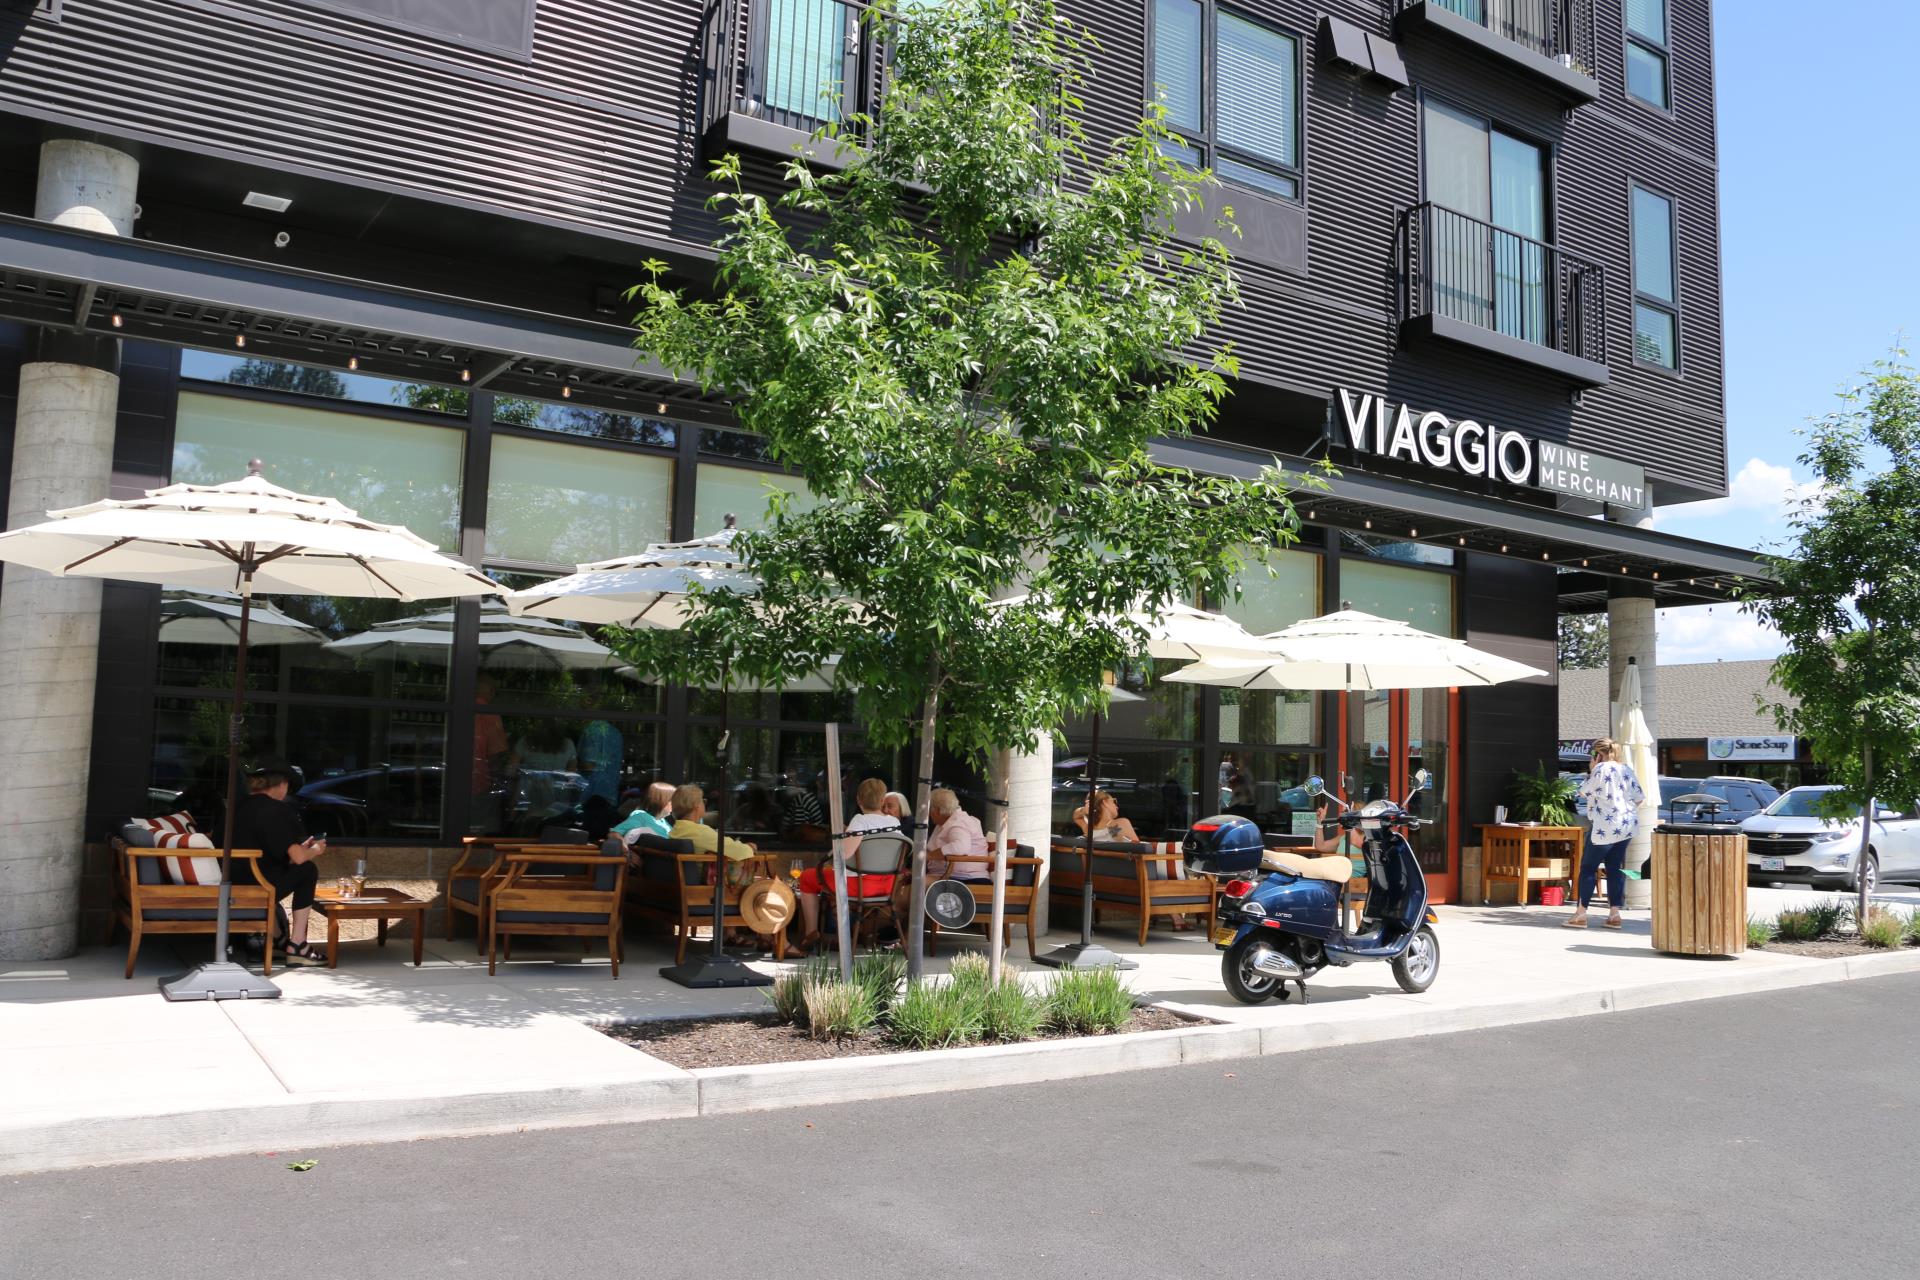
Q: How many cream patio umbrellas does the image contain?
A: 5